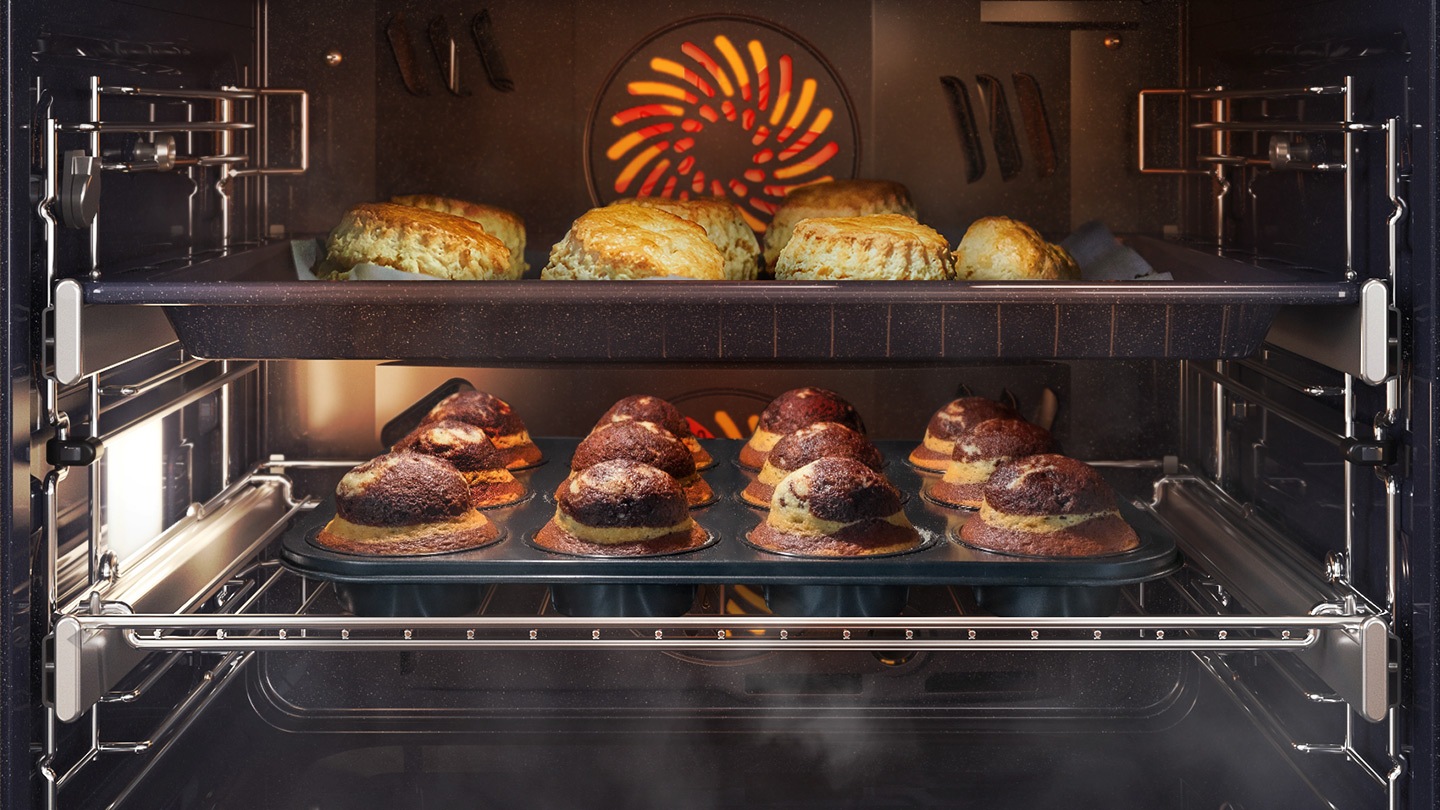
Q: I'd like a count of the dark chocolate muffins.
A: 12